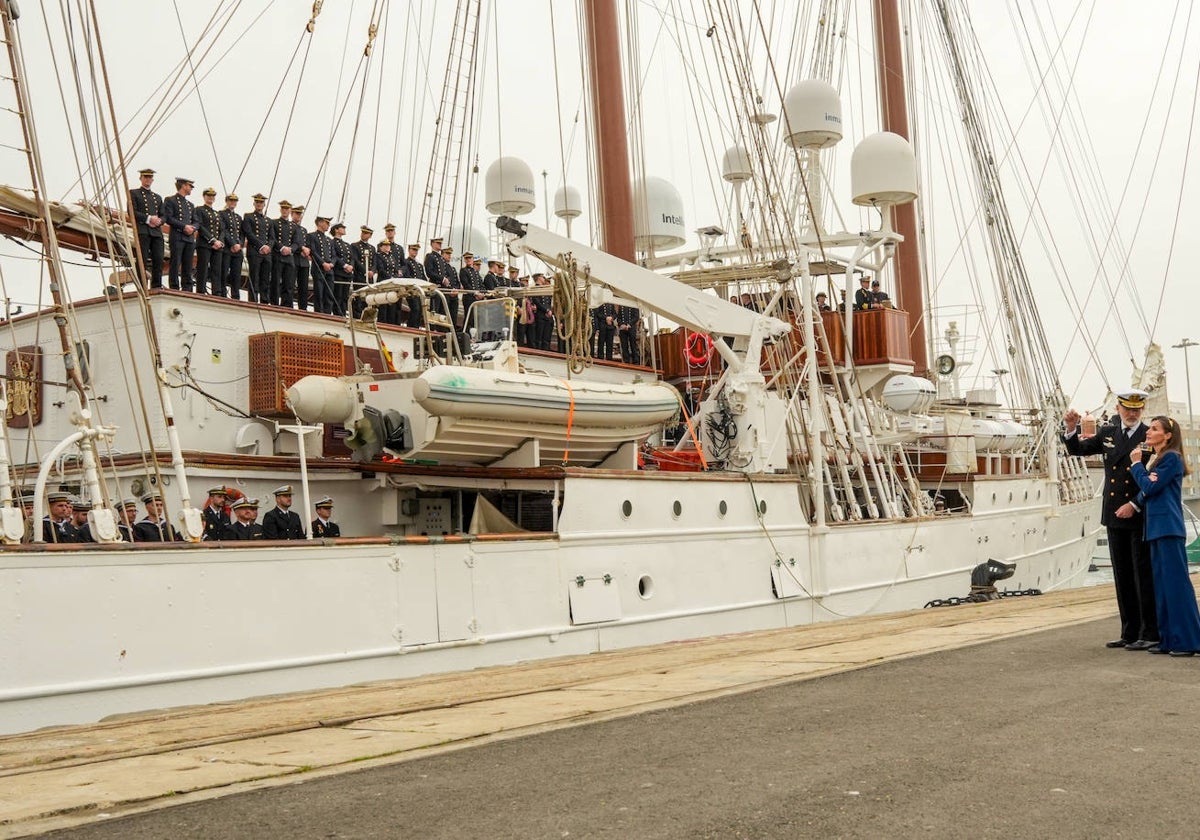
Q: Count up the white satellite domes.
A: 7